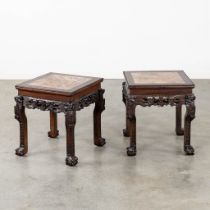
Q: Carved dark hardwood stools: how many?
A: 2